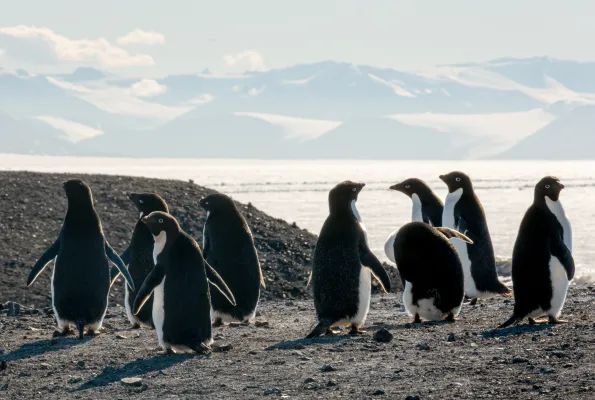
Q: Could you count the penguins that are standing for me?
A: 9